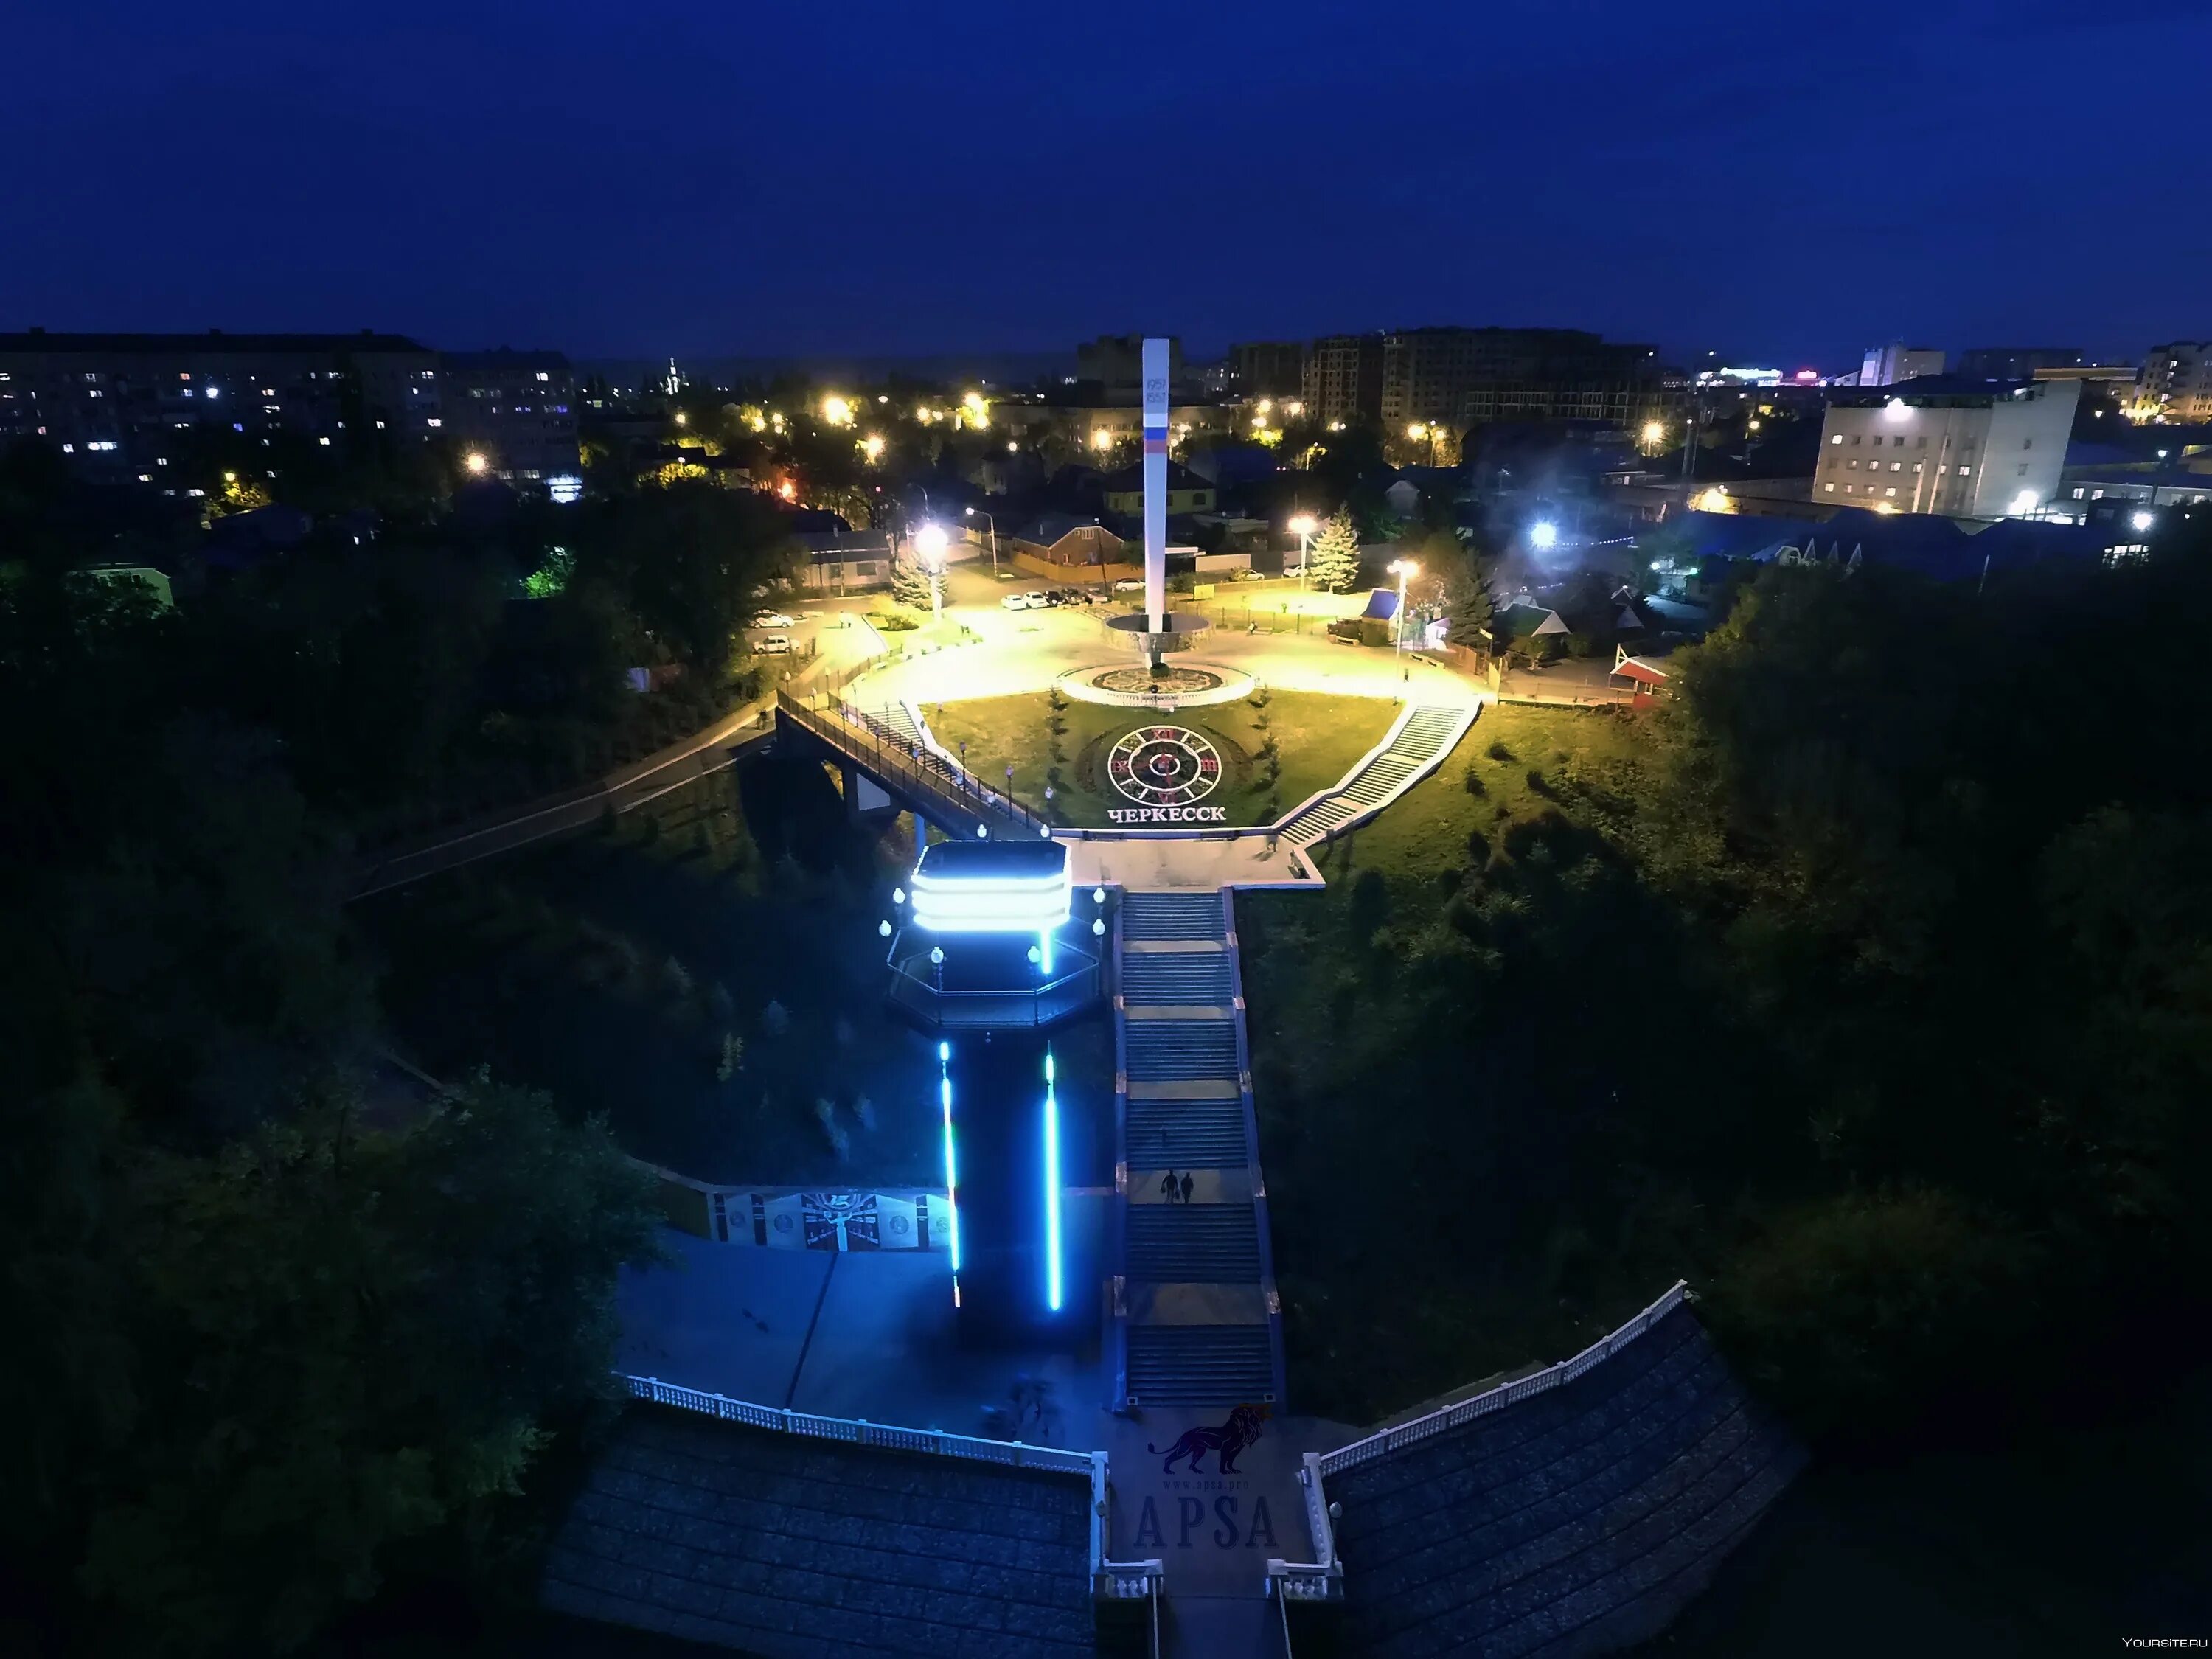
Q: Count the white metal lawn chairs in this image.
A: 0